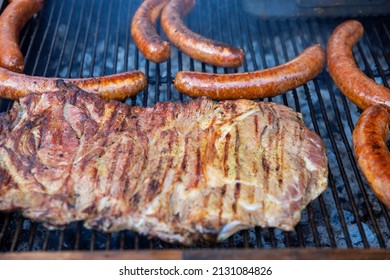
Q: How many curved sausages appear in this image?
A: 7